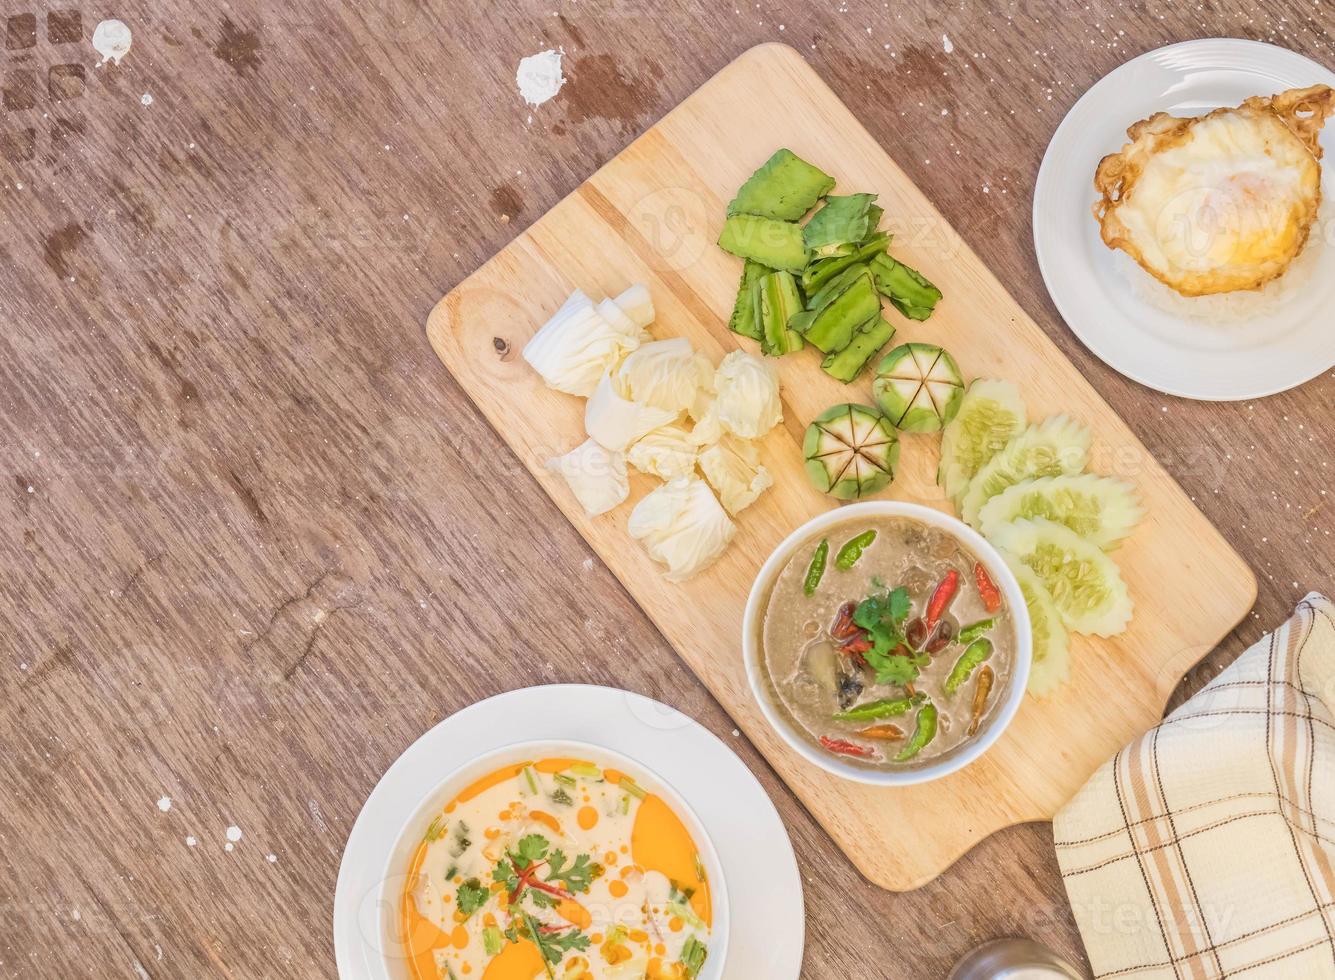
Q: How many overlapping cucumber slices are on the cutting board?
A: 5